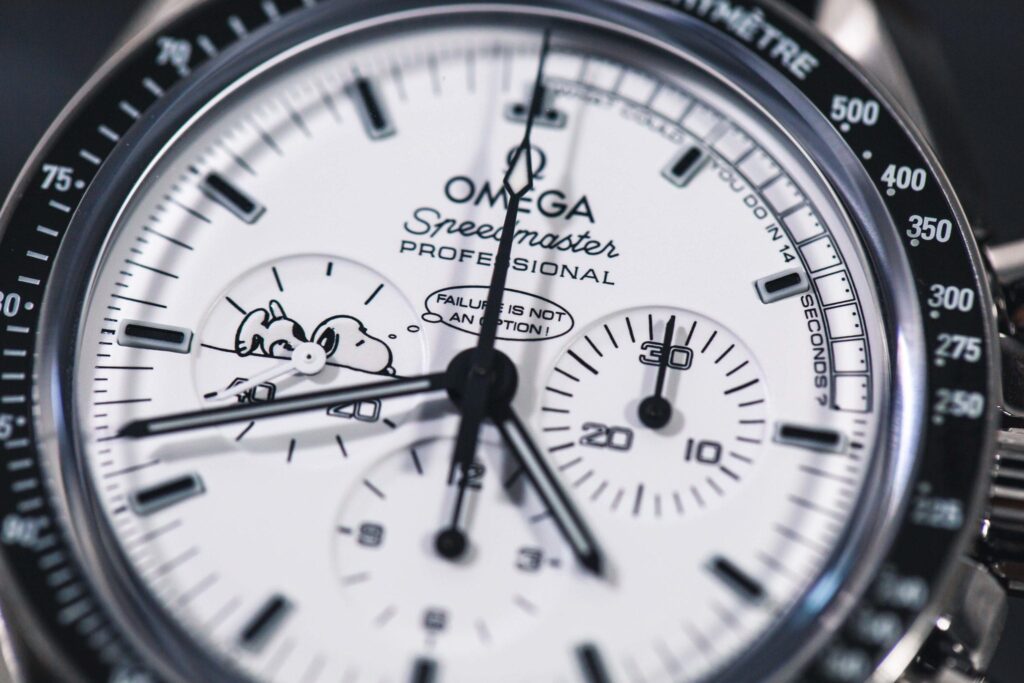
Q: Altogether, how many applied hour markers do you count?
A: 12